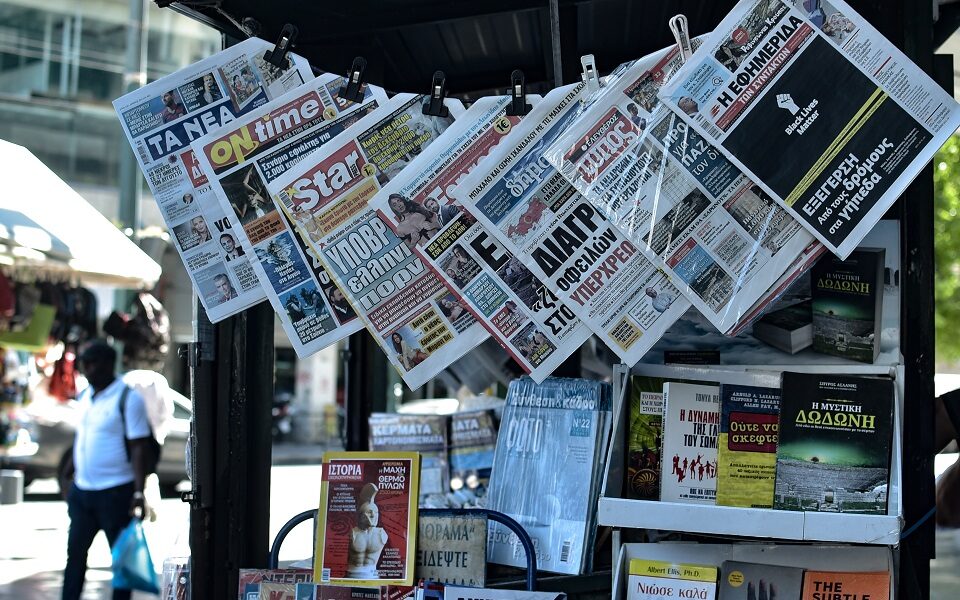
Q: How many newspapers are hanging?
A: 7